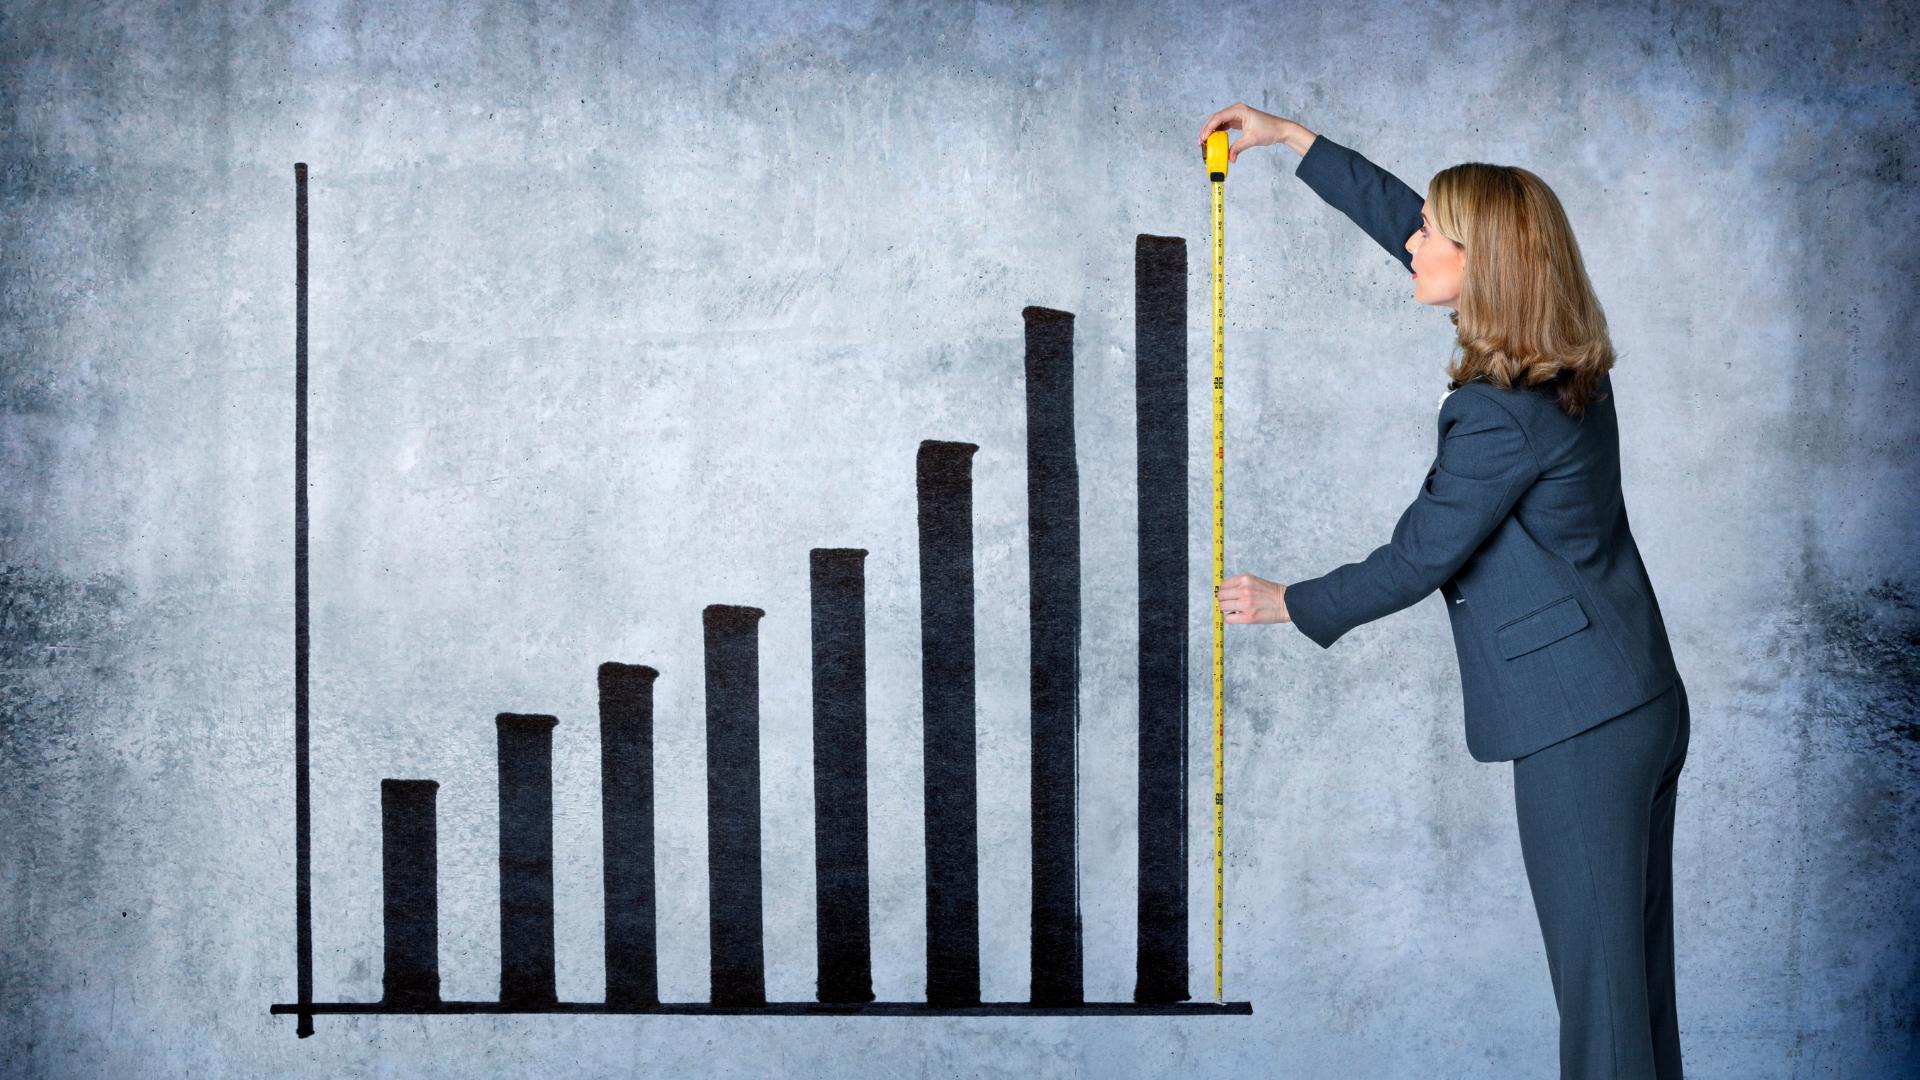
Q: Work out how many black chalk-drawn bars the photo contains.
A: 8